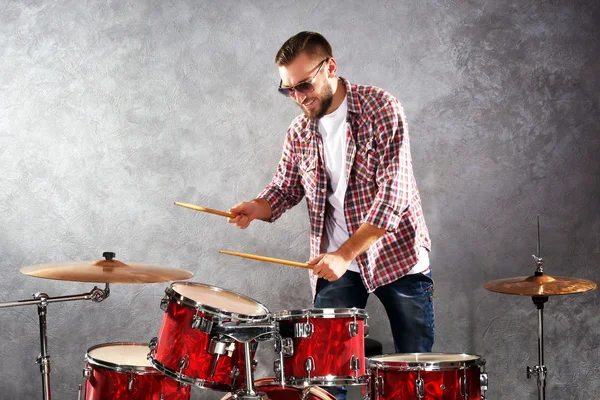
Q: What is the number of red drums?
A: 5